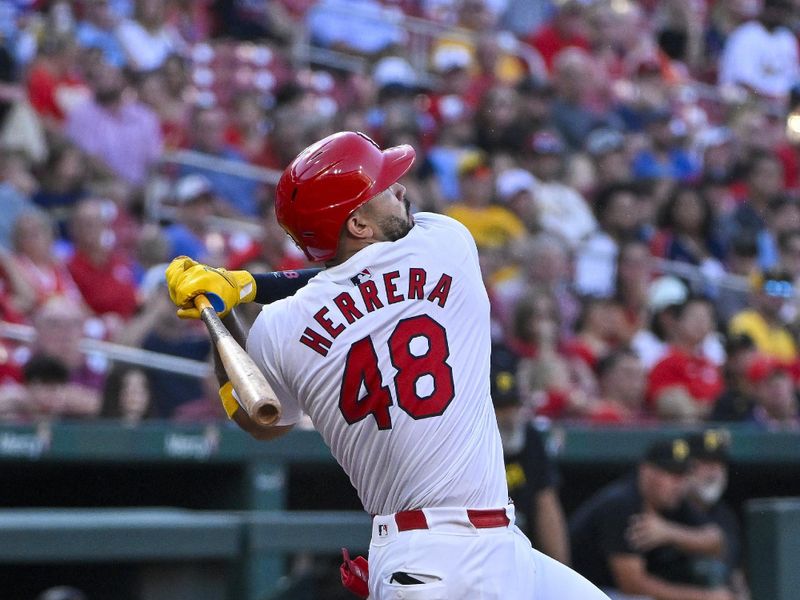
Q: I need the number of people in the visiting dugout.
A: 3